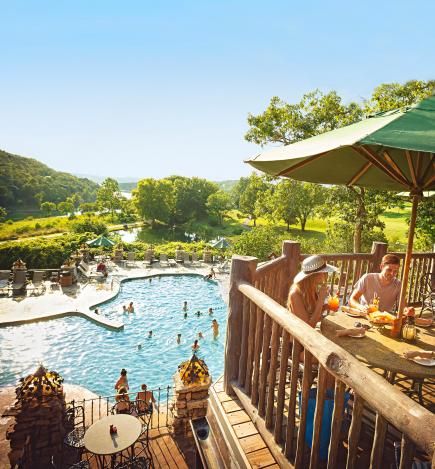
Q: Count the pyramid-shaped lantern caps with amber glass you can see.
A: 2